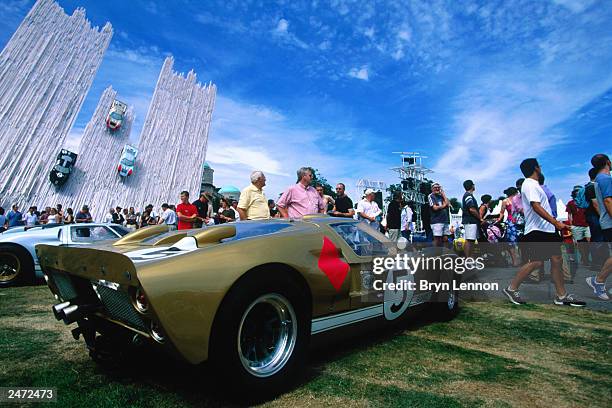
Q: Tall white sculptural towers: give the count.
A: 3